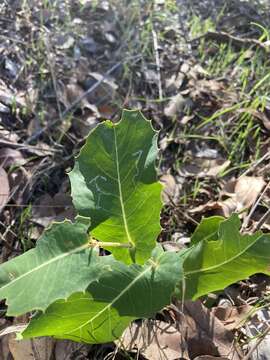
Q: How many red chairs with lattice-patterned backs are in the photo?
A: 0